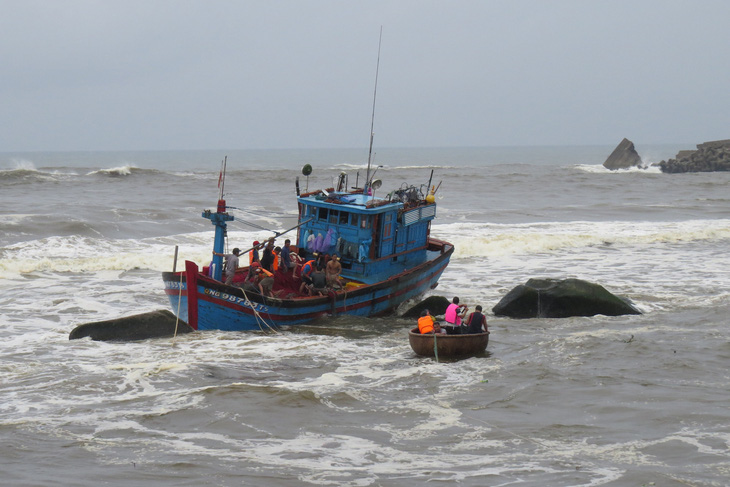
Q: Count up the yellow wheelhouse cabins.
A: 0